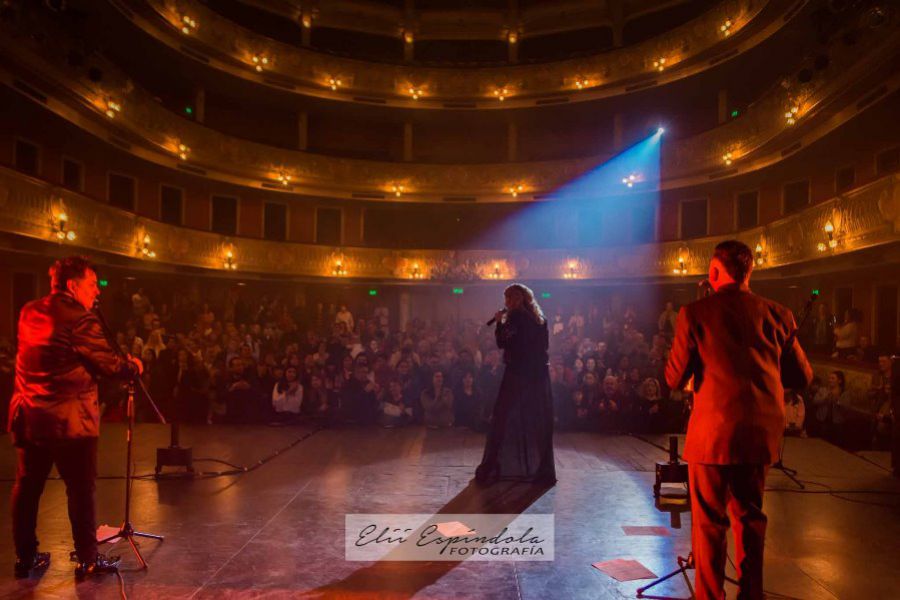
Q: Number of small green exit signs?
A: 7